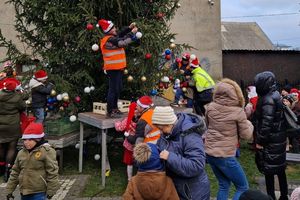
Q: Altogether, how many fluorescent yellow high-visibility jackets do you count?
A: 1